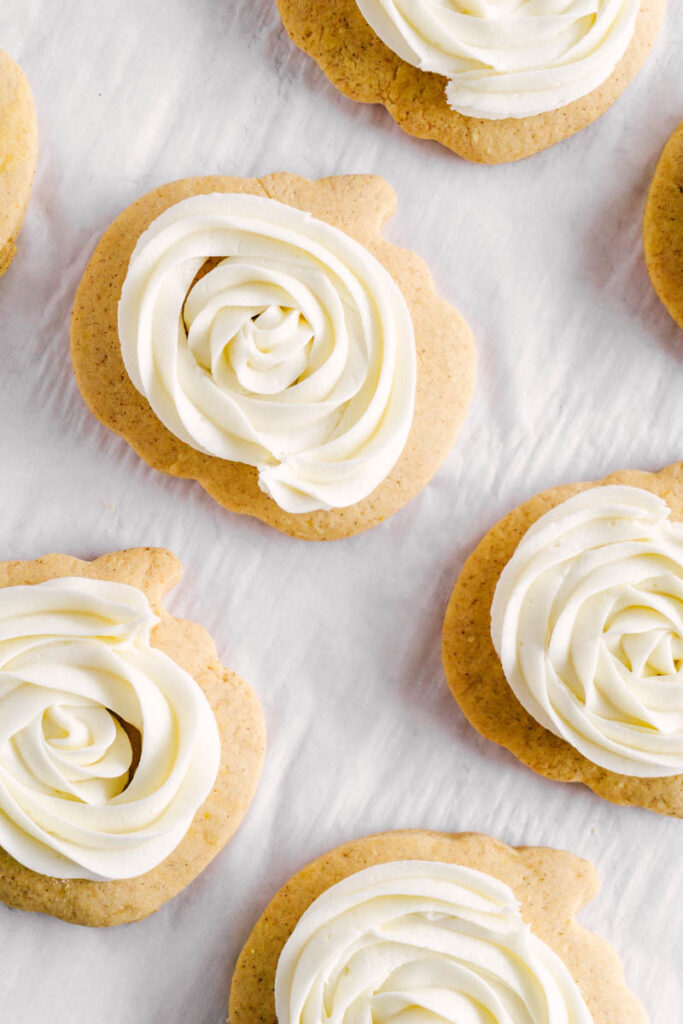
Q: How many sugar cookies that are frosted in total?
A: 5